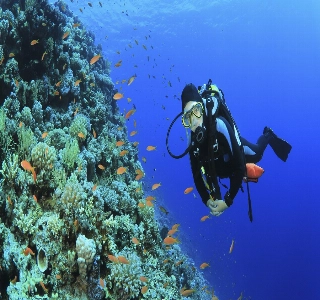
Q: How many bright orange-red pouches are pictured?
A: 1